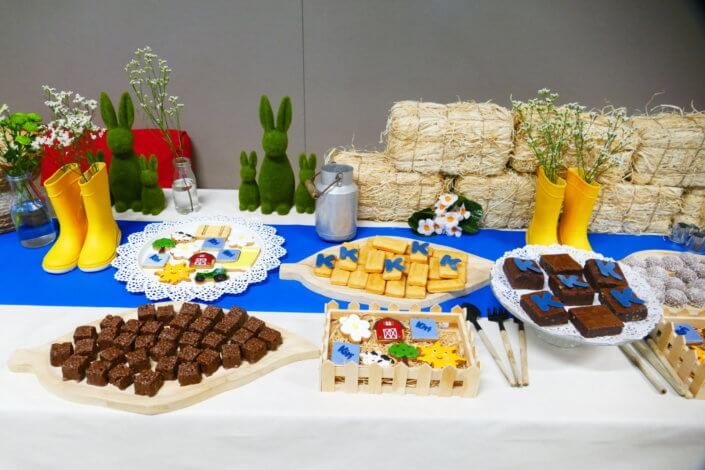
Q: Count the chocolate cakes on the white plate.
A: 7